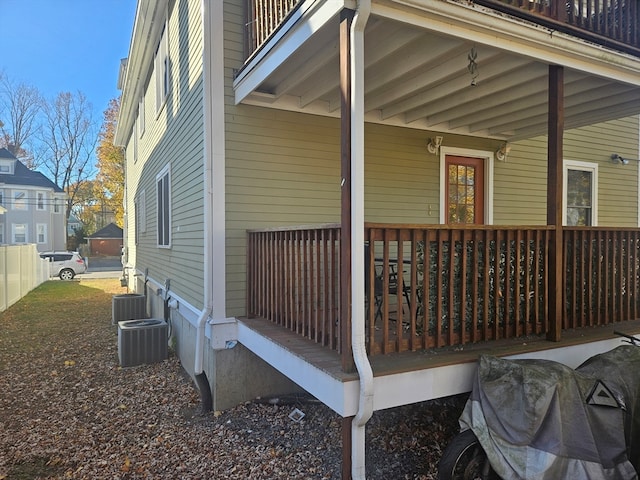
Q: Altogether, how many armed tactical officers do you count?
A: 0